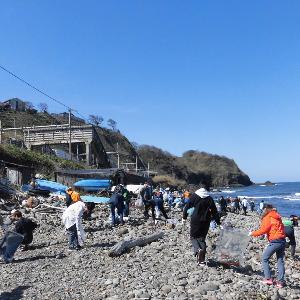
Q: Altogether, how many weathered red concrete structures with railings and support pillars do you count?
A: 0